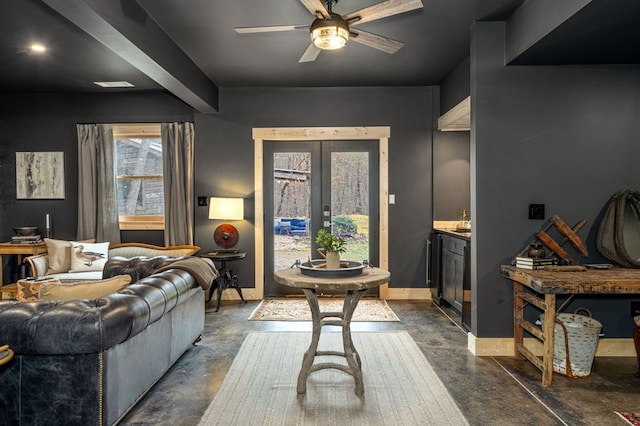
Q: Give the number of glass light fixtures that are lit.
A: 1